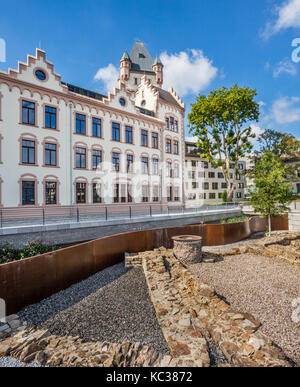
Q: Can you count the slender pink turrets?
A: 2